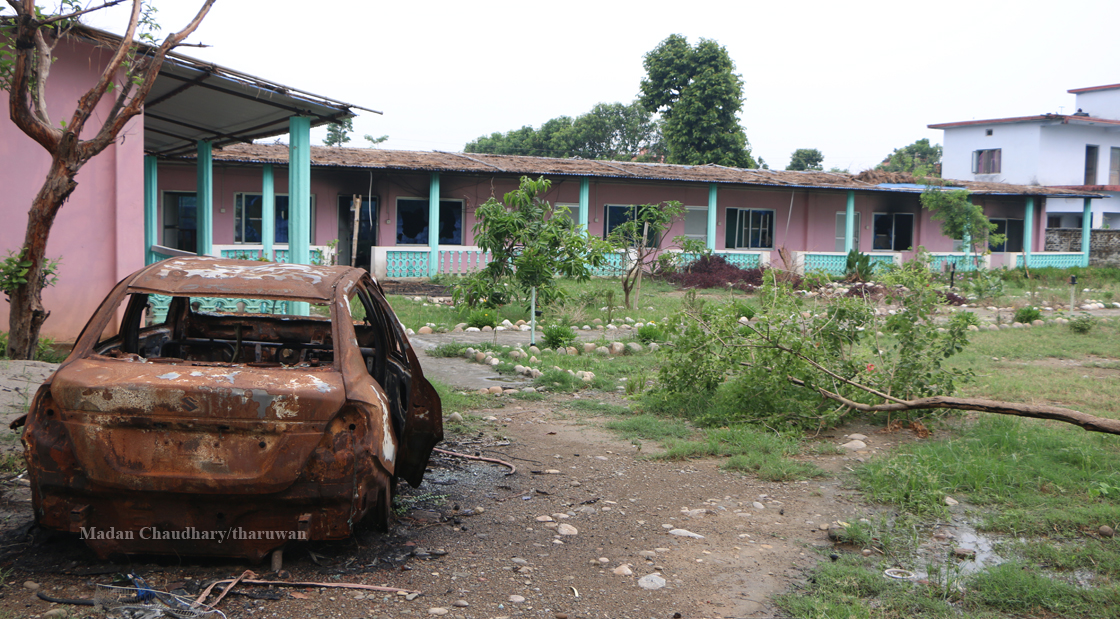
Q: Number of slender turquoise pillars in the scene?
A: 11